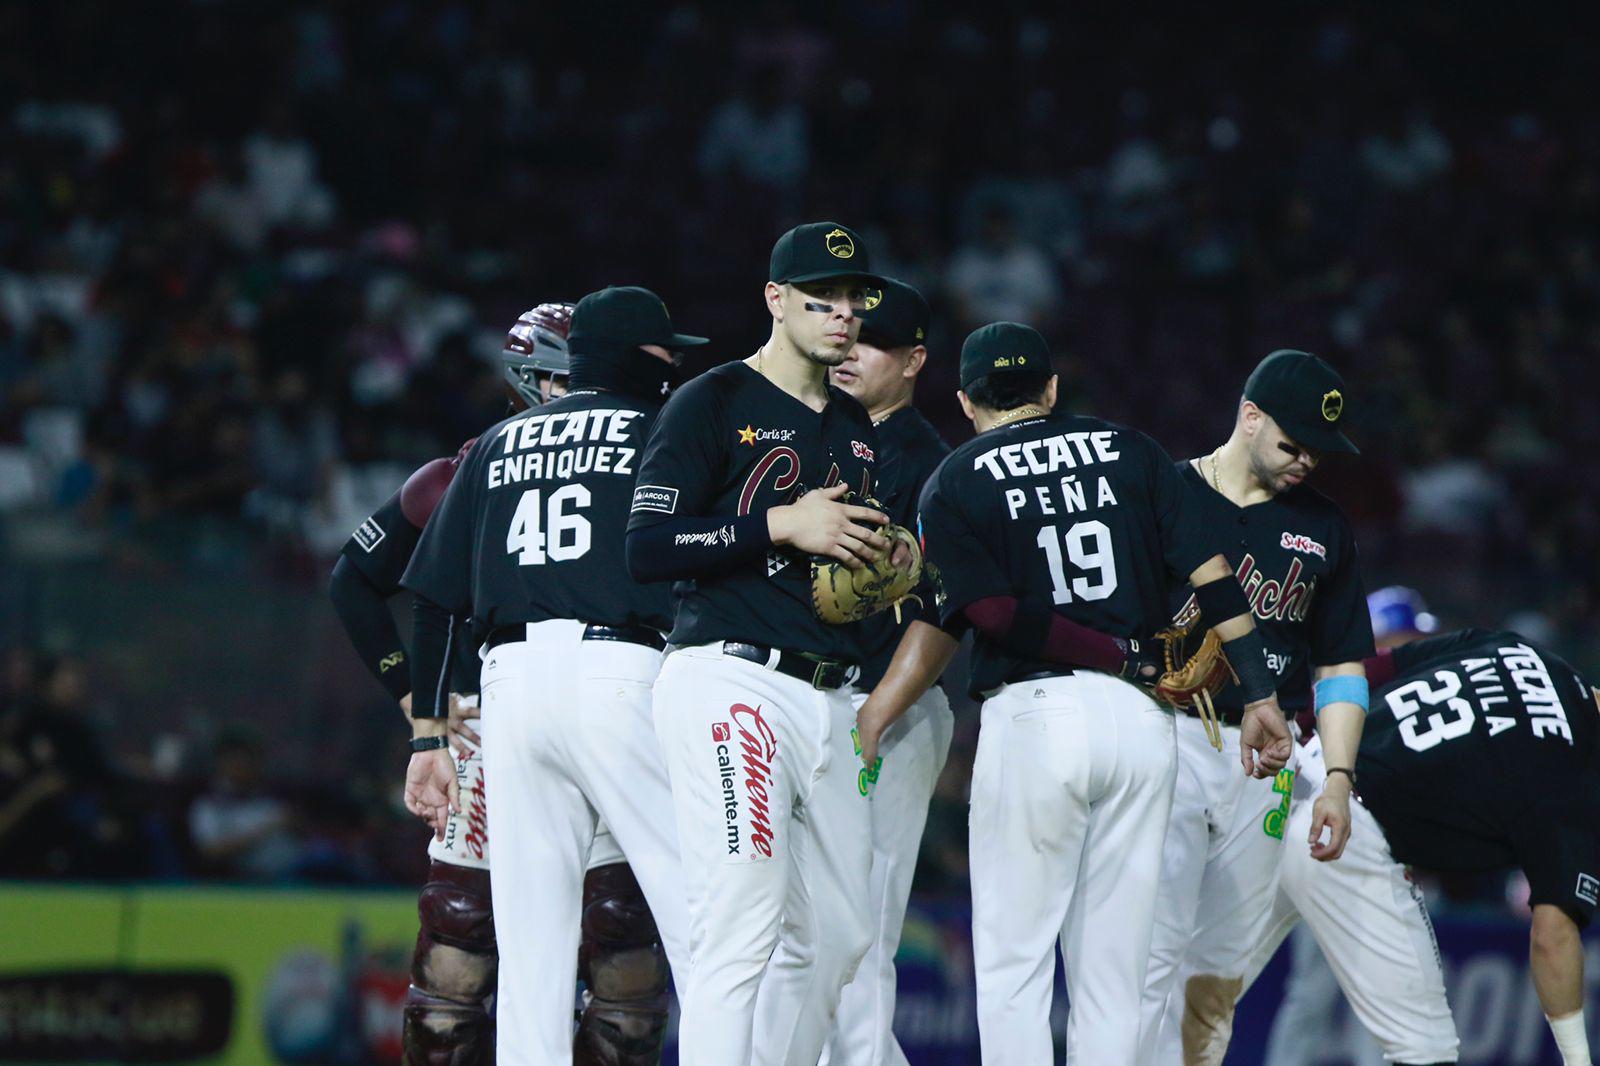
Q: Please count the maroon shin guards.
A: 2